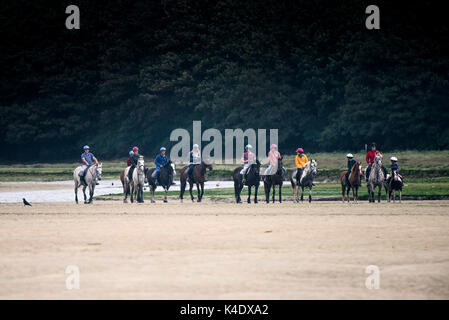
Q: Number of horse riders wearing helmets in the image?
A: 11